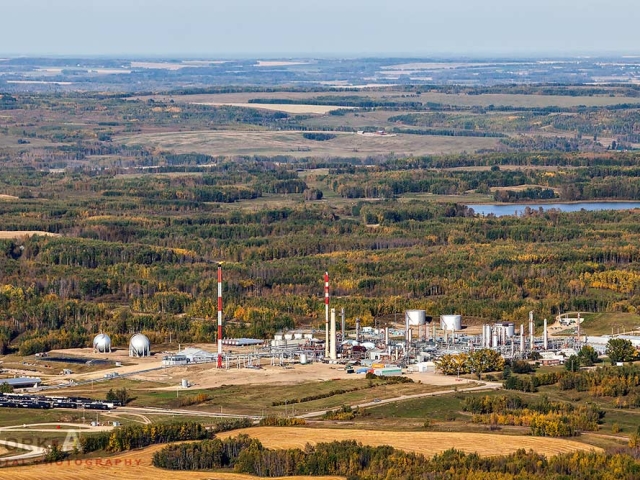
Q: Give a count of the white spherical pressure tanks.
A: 2